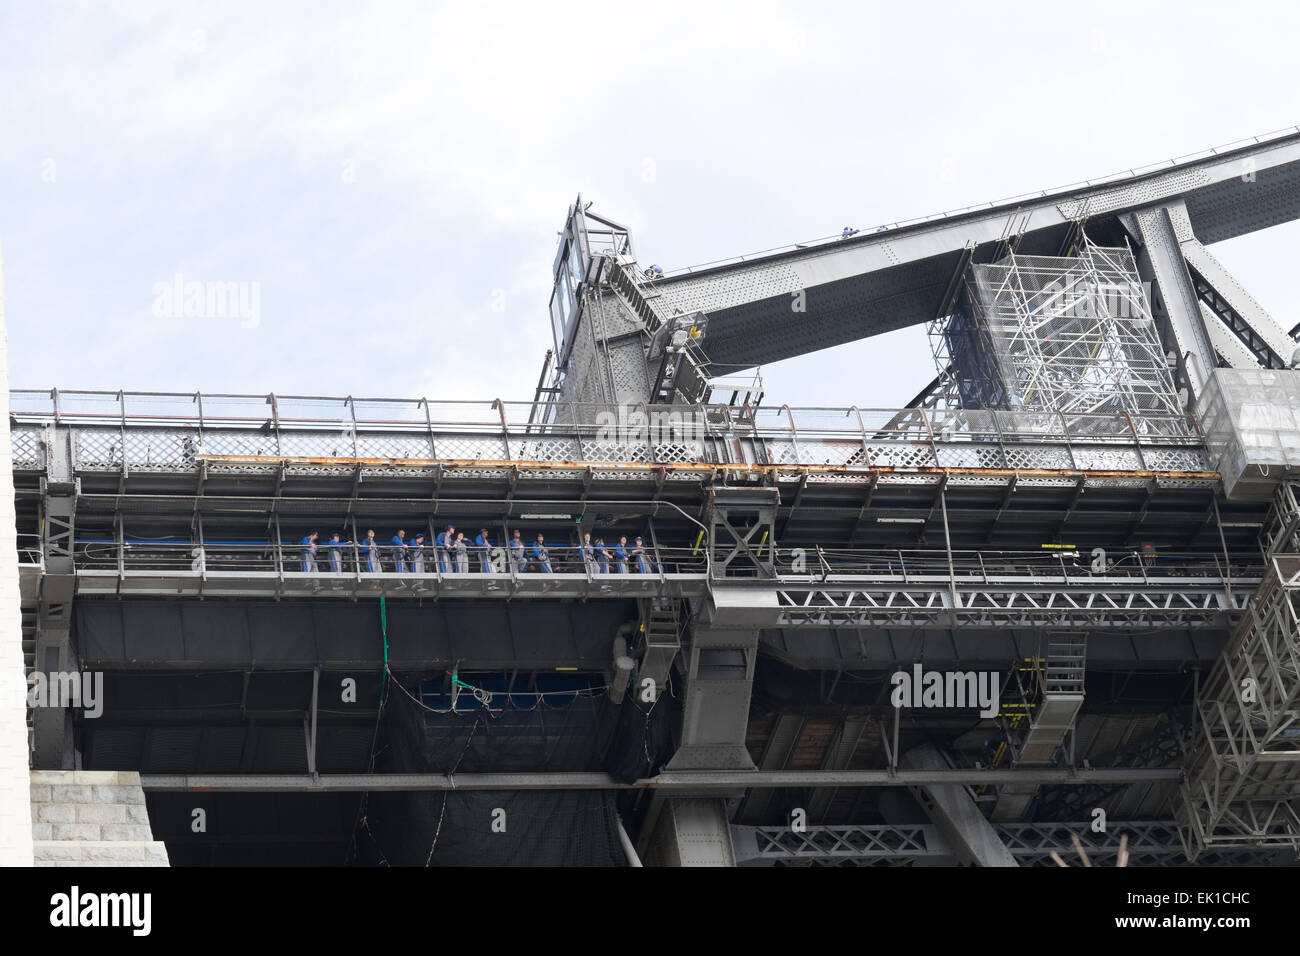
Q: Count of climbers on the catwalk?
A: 14